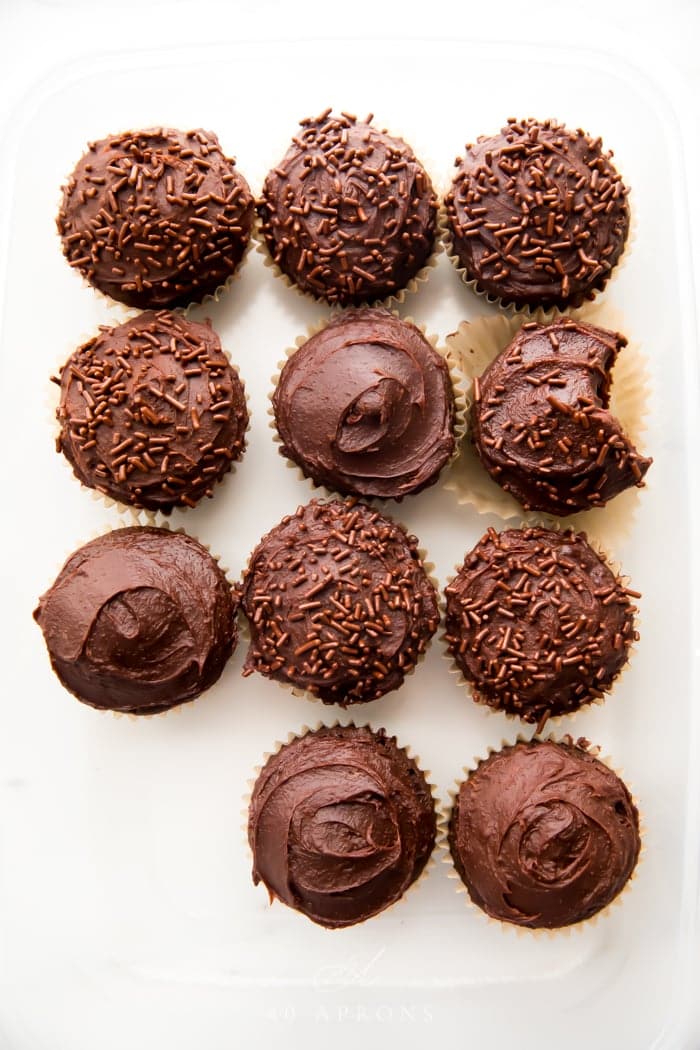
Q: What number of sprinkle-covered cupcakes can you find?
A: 7